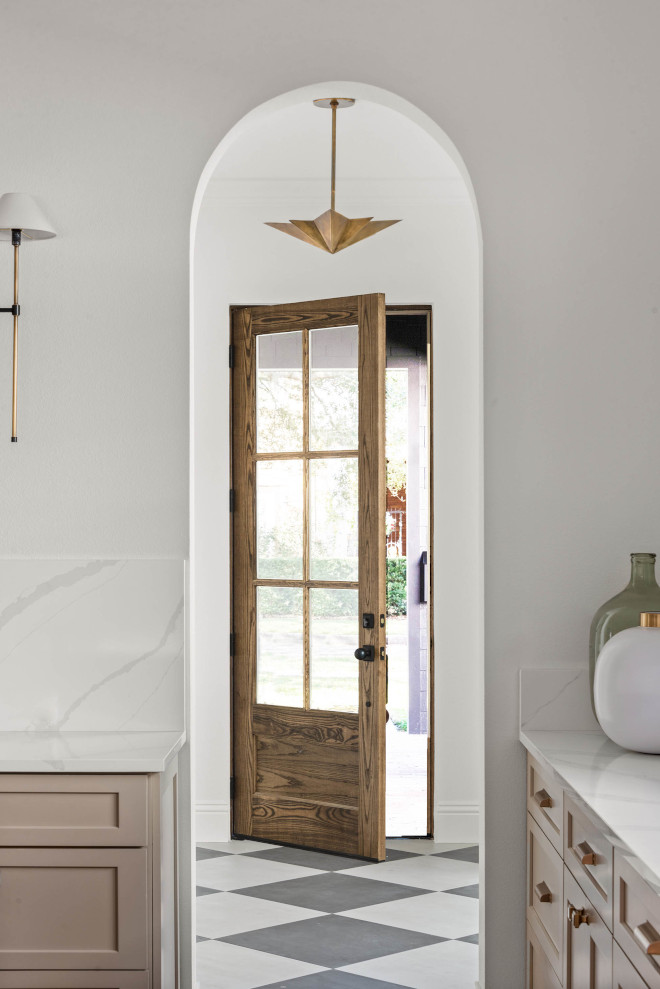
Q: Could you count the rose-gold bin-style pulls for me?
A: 4